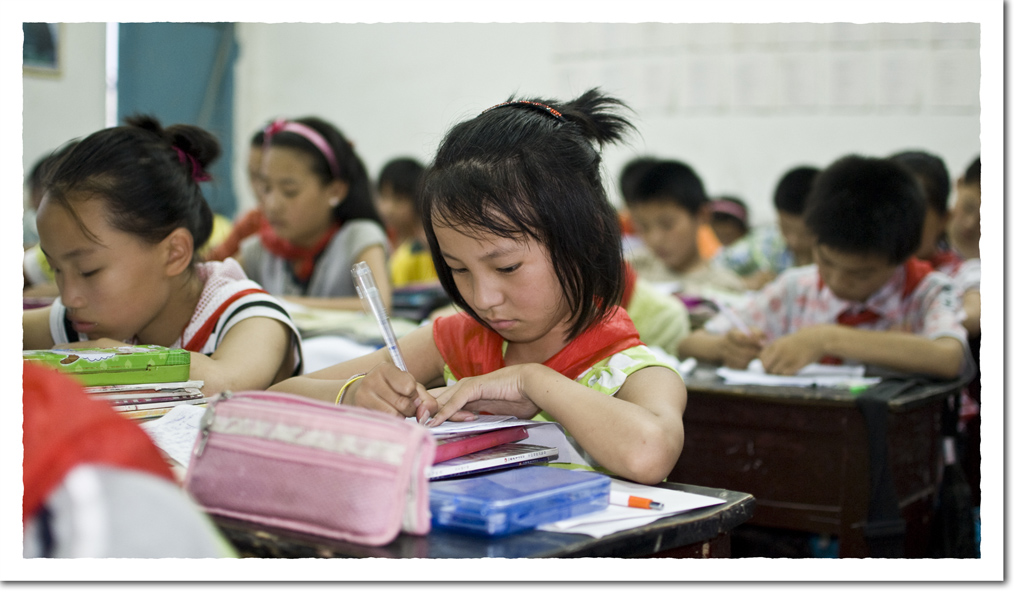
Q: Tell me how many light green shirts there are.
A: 2